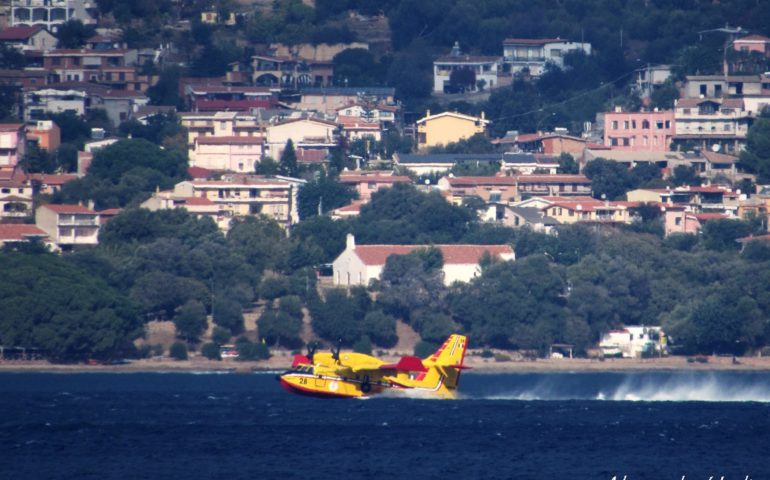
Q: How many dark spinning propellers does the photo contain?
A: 2